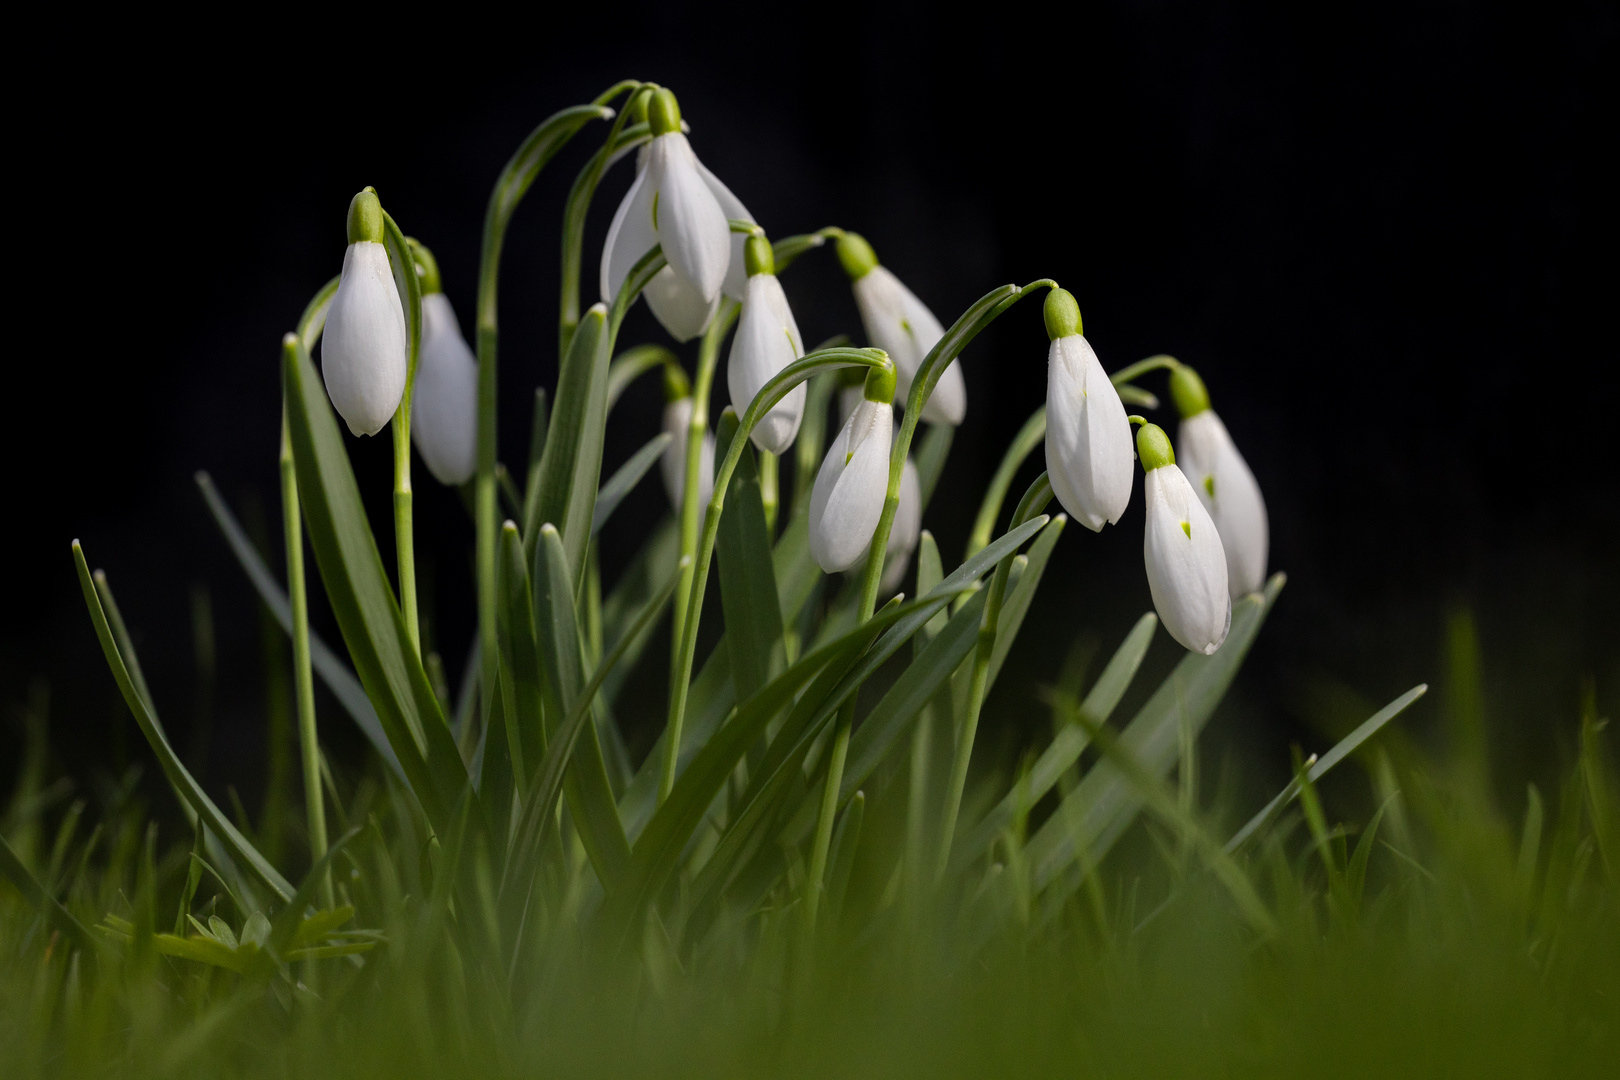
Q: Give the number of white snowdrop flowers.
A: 12